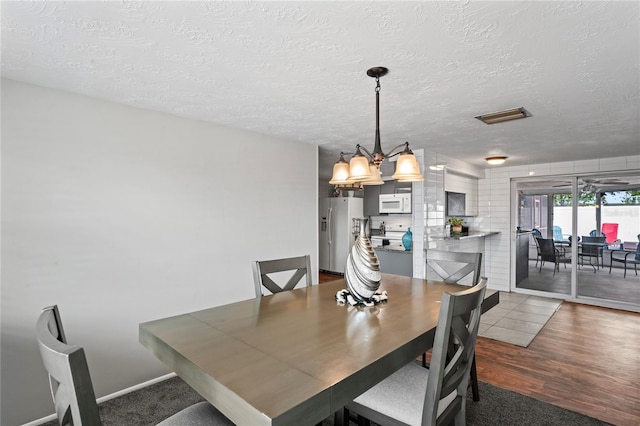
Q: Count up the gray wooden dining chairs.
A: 4